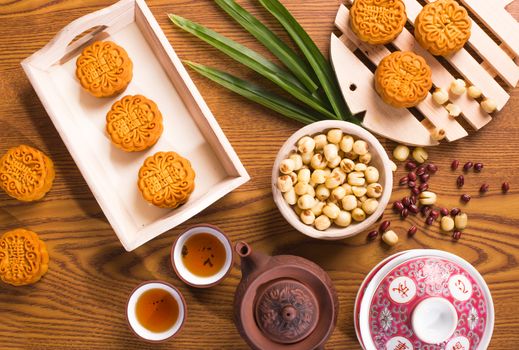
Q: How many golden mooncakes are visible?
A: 8